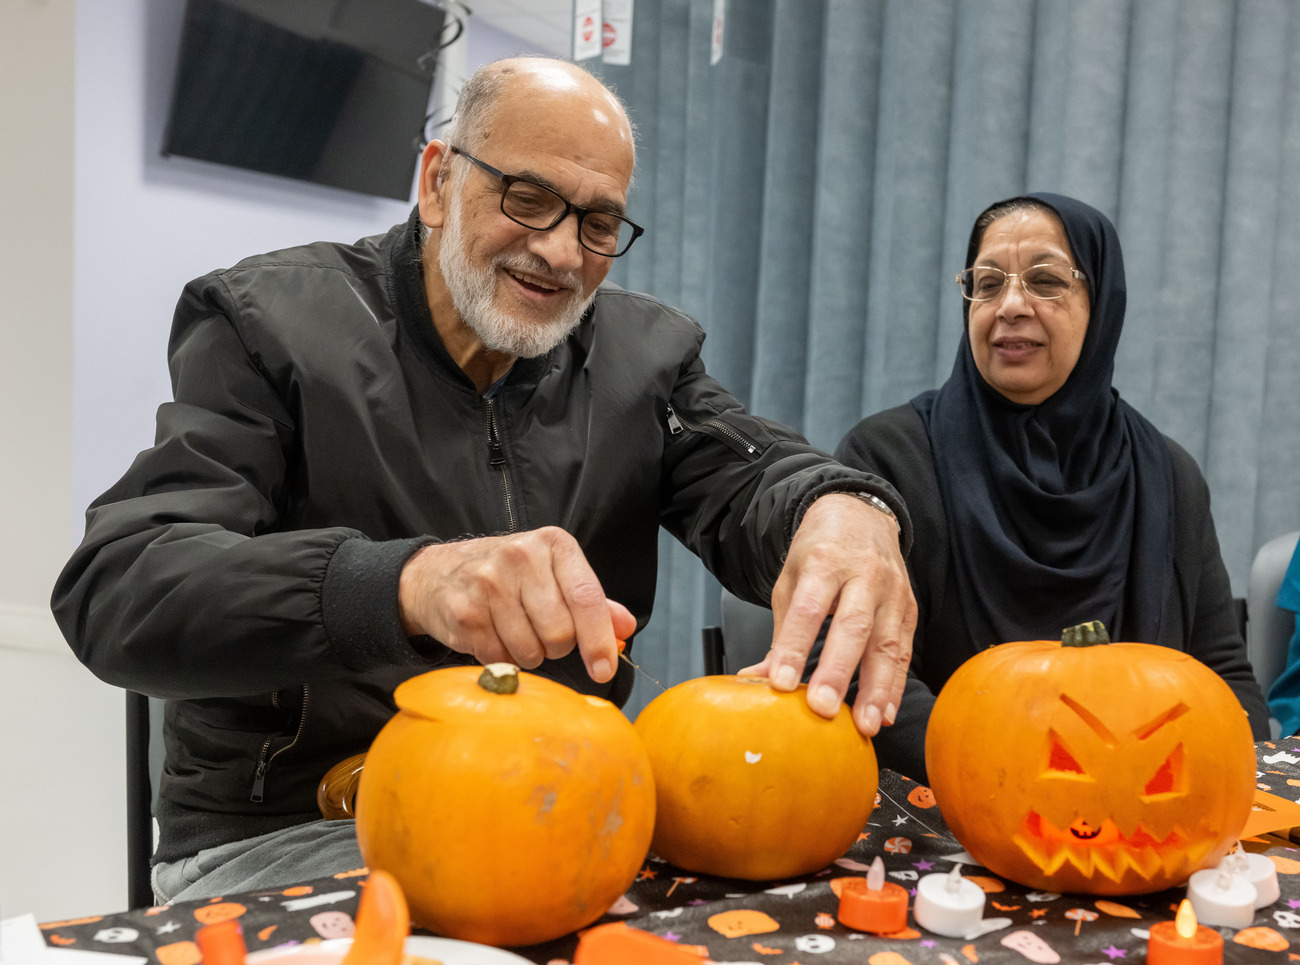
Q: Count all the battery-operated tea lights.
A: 5